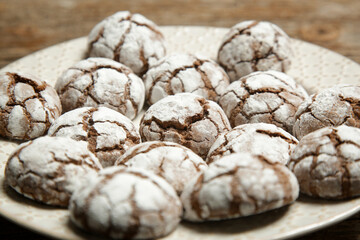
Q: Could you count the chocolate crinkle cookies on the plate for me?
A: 15